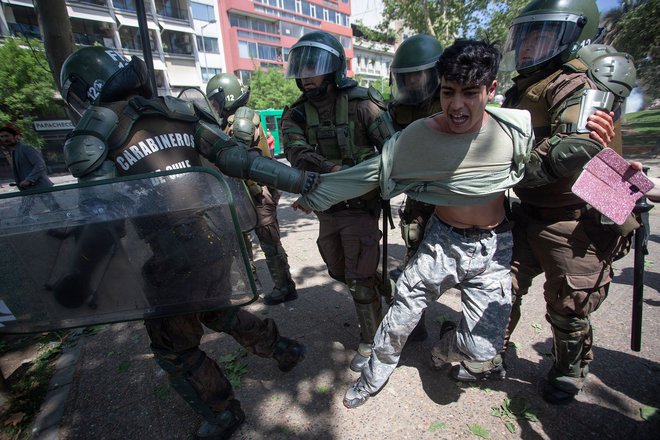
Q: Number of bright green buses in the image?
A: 1